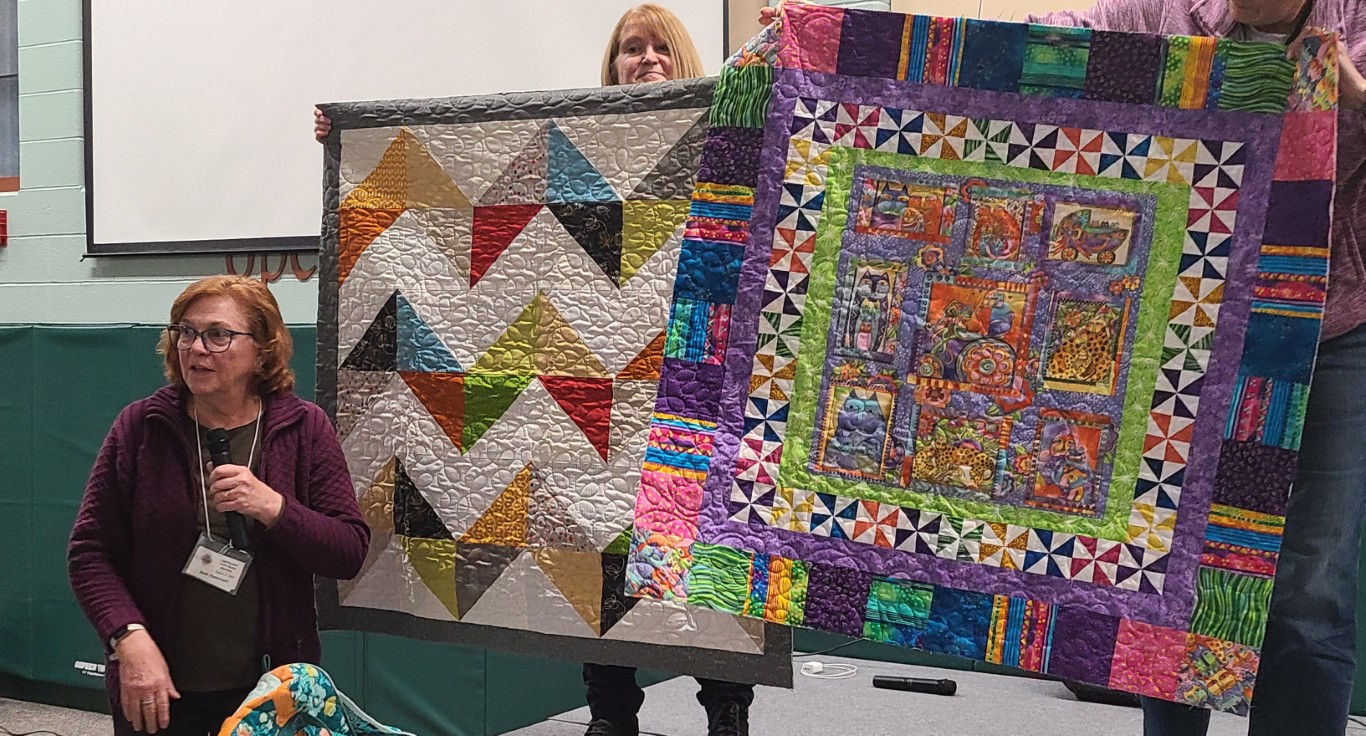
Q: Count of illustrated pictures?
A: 9